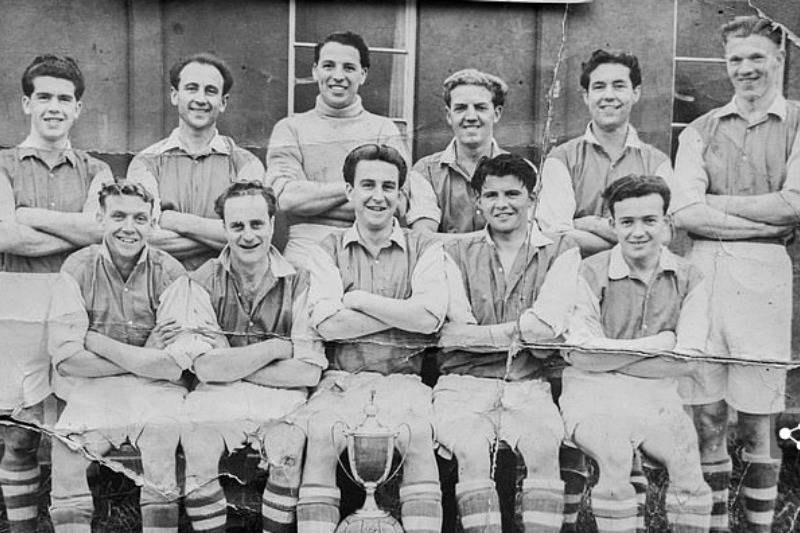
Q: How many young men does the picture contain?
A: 11